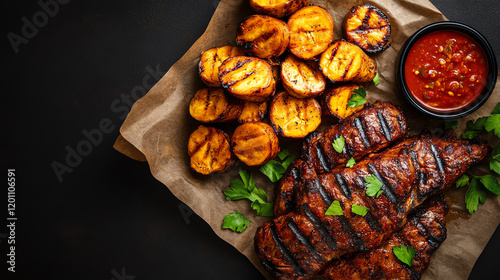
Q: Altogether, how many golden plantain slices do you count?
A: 14